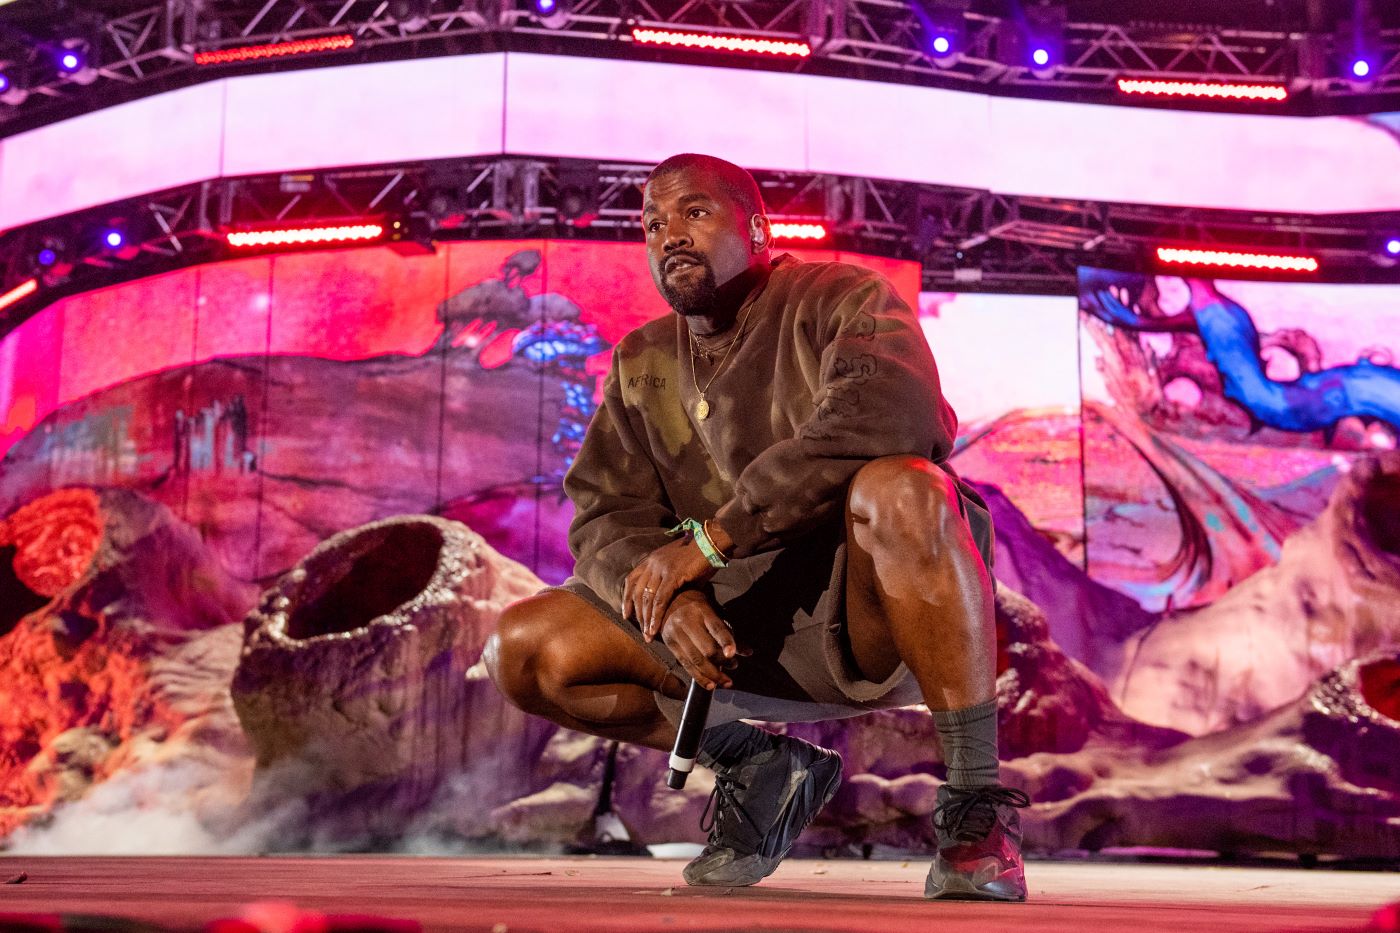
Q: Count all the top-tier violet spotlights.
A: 6